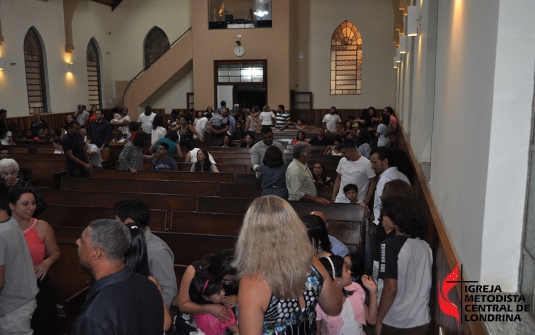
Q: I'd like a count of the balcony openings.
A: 1